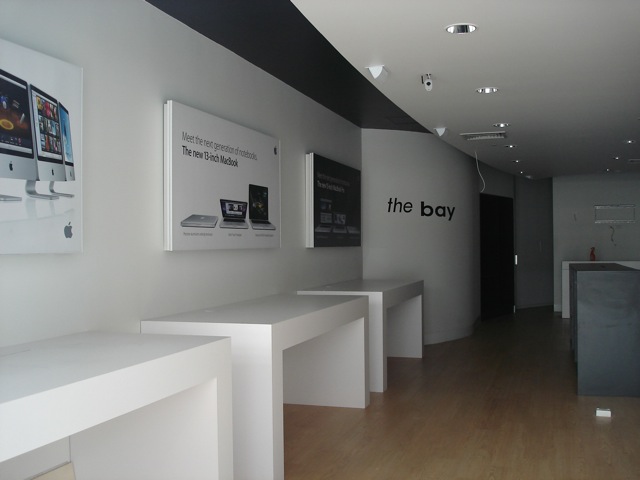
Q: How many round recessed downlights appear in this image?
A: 9